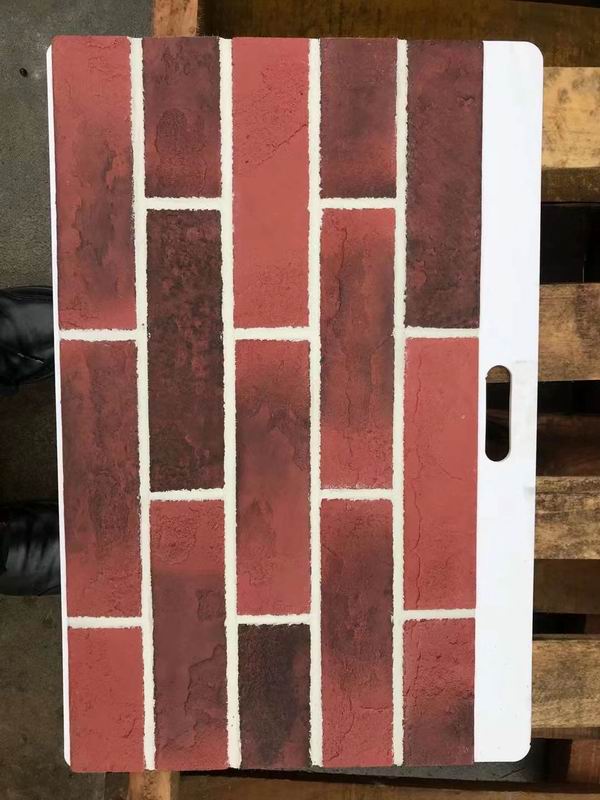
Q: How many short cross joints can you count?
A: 10